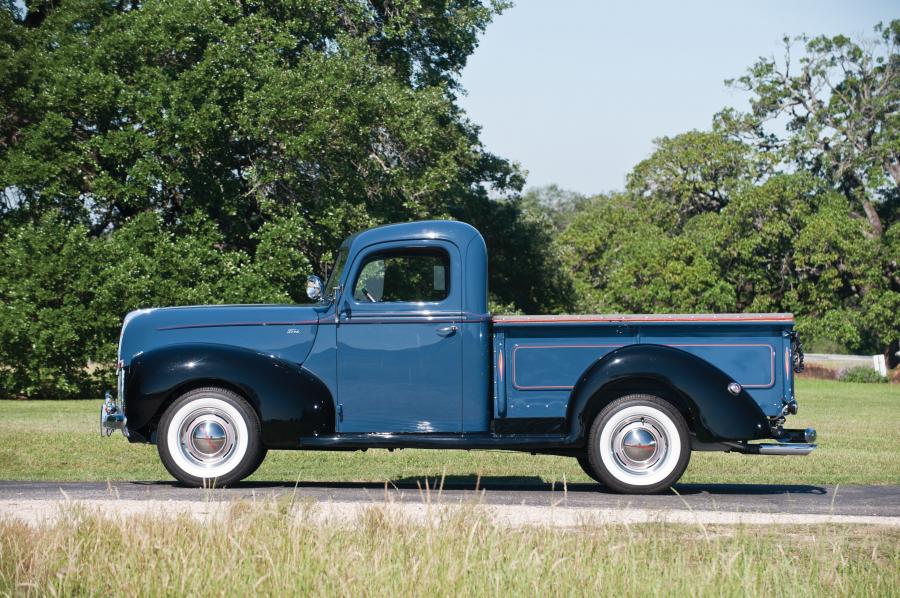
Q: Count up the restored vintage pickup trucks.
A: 1